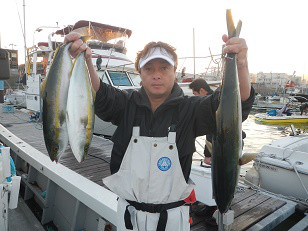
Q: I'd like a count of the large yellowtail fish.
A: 3